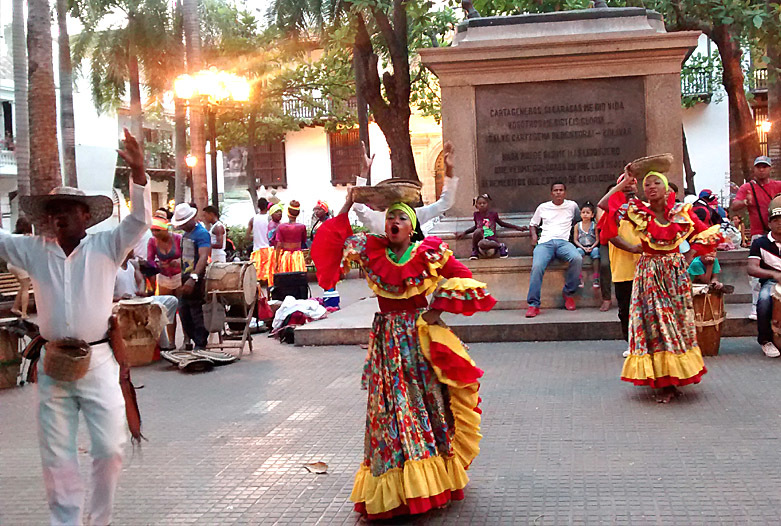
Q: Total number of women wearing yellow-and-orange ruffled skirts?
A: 2